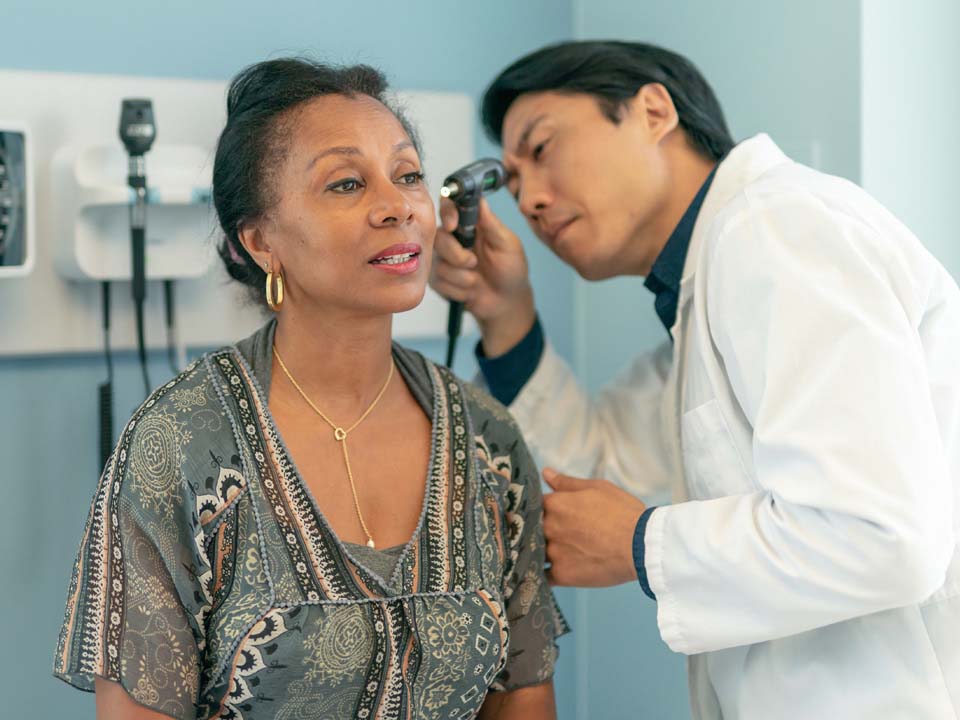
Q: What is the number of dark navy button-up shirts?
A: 1